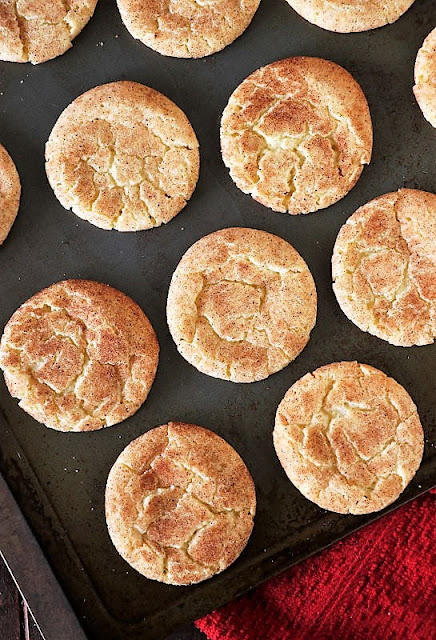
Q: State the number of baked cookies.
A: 12